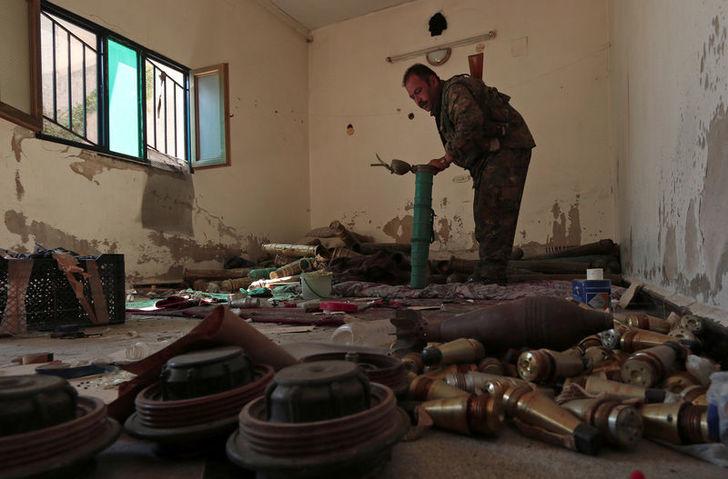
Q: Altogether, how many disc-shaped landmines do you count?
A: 4